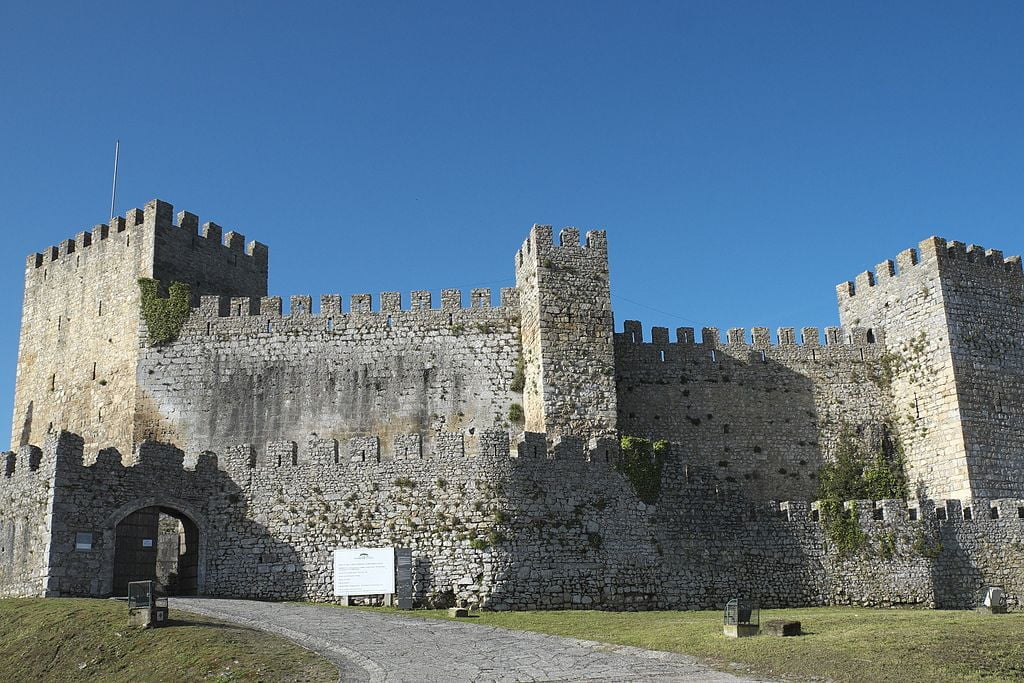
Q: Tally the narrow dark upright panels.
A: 1